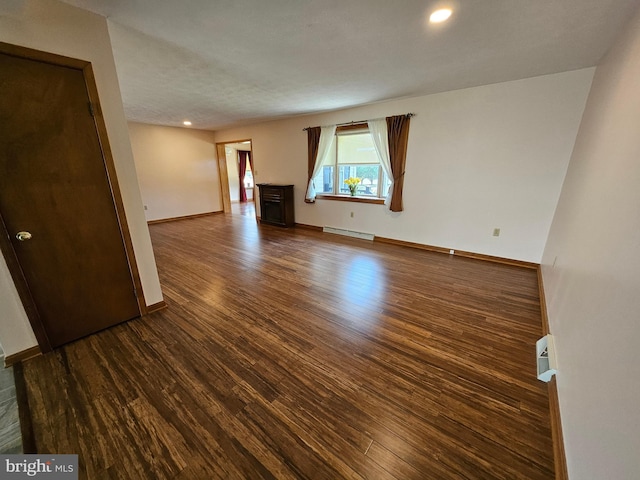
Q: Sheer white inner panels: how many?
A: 2